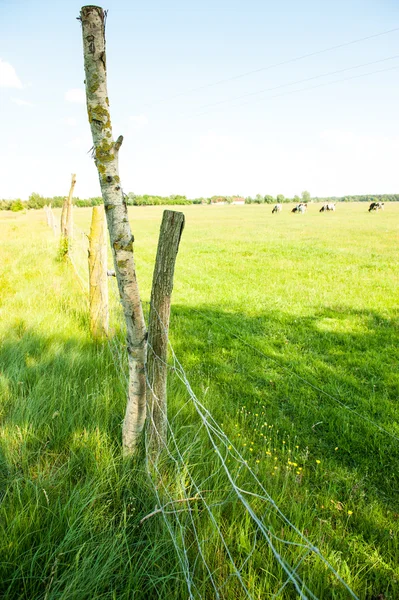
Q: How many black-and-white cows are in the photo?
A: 4